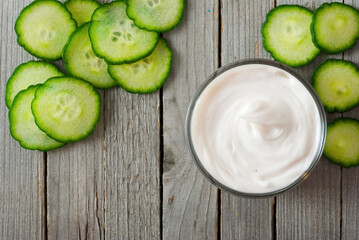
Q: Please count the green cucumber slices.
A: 13